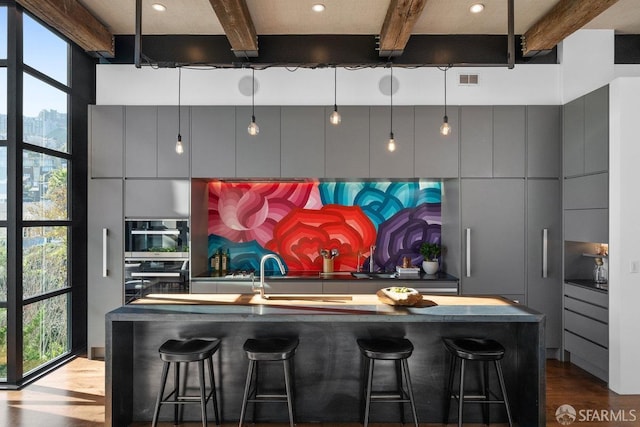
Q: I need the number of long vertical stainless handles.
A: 3